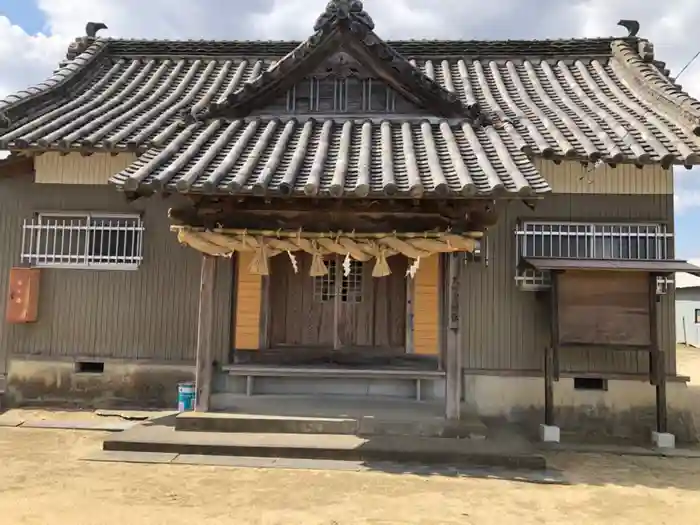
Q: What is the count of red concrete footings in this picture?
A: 0